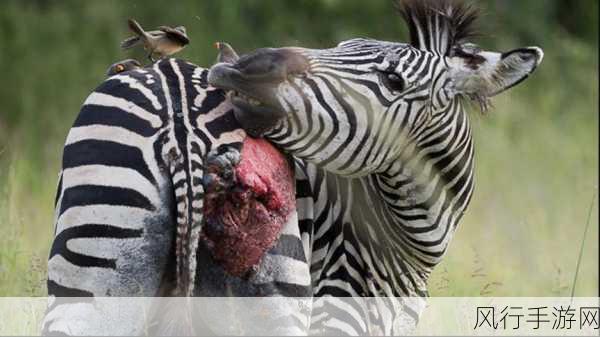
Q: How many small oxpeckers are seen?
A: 3